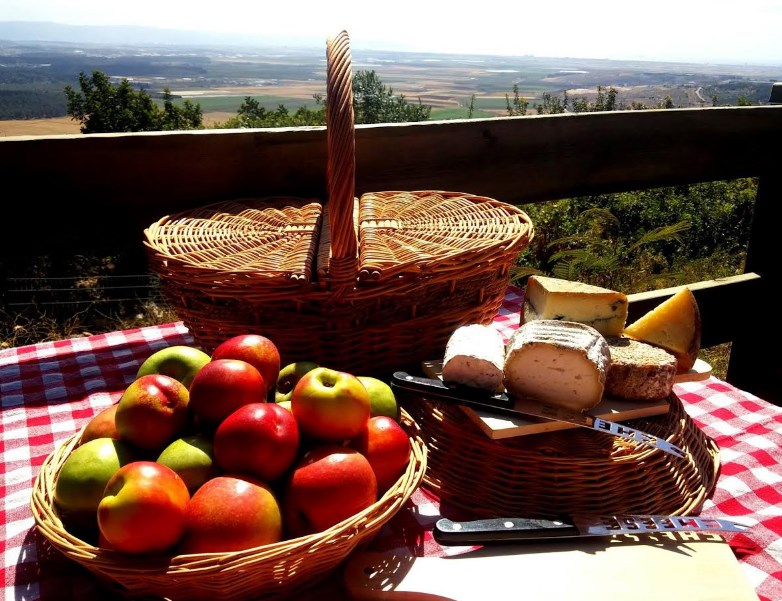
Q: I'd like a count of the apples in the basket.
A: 15